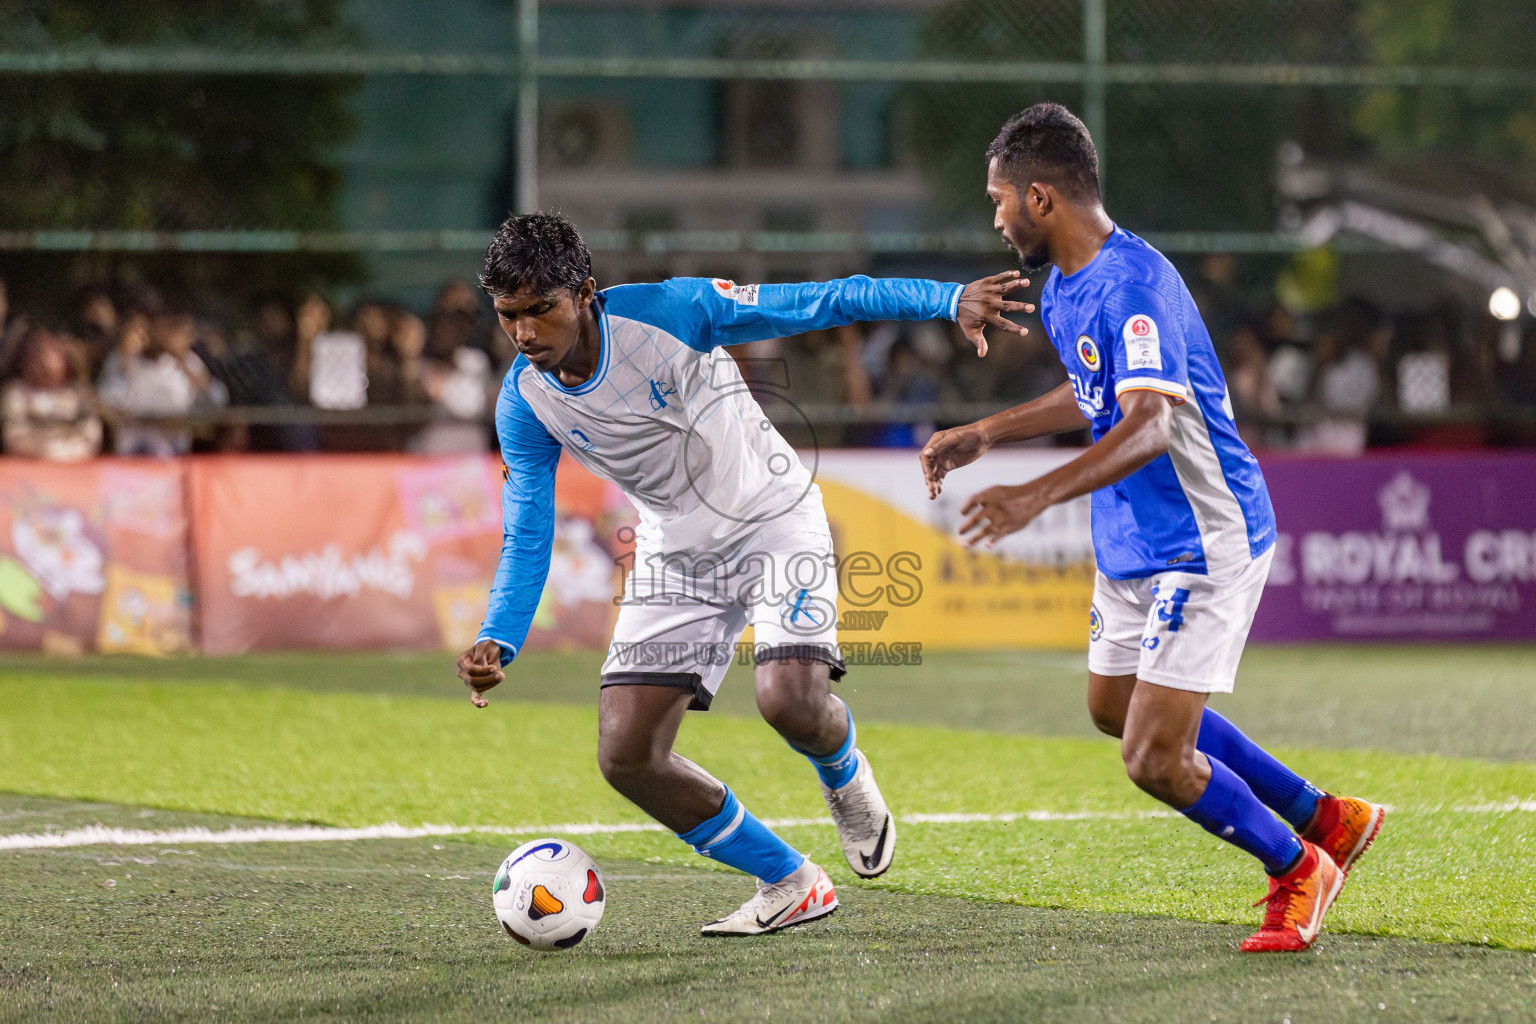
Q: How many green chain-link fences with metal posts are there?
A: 1